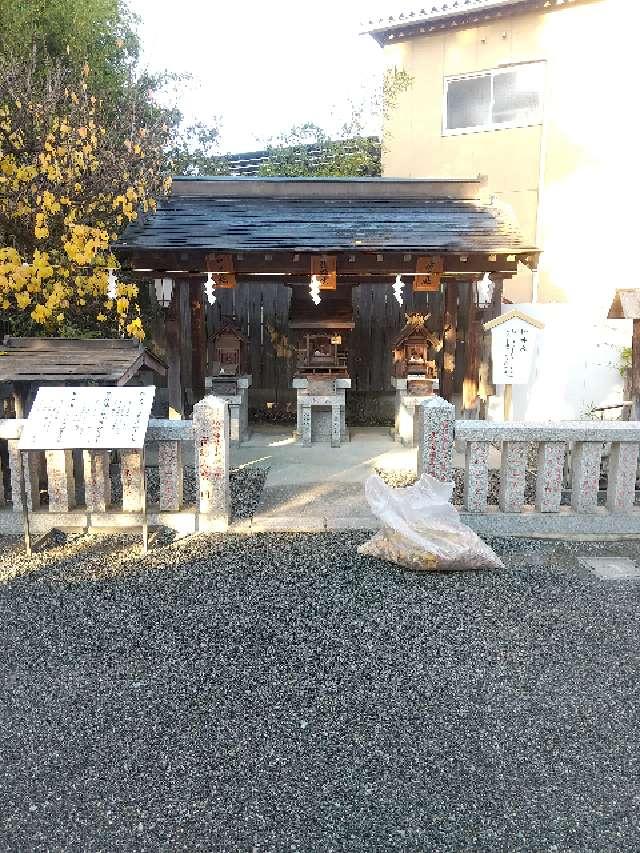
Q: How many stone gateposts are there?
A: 2